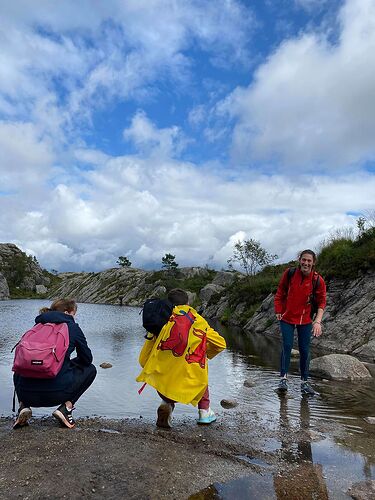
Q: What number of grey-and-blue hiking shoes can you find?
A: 2